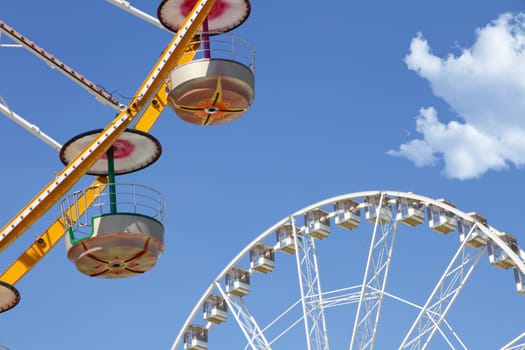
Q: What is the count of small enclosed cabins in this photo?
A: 13